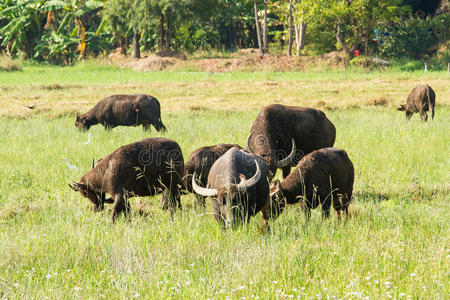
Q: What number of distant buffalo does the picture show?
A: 2